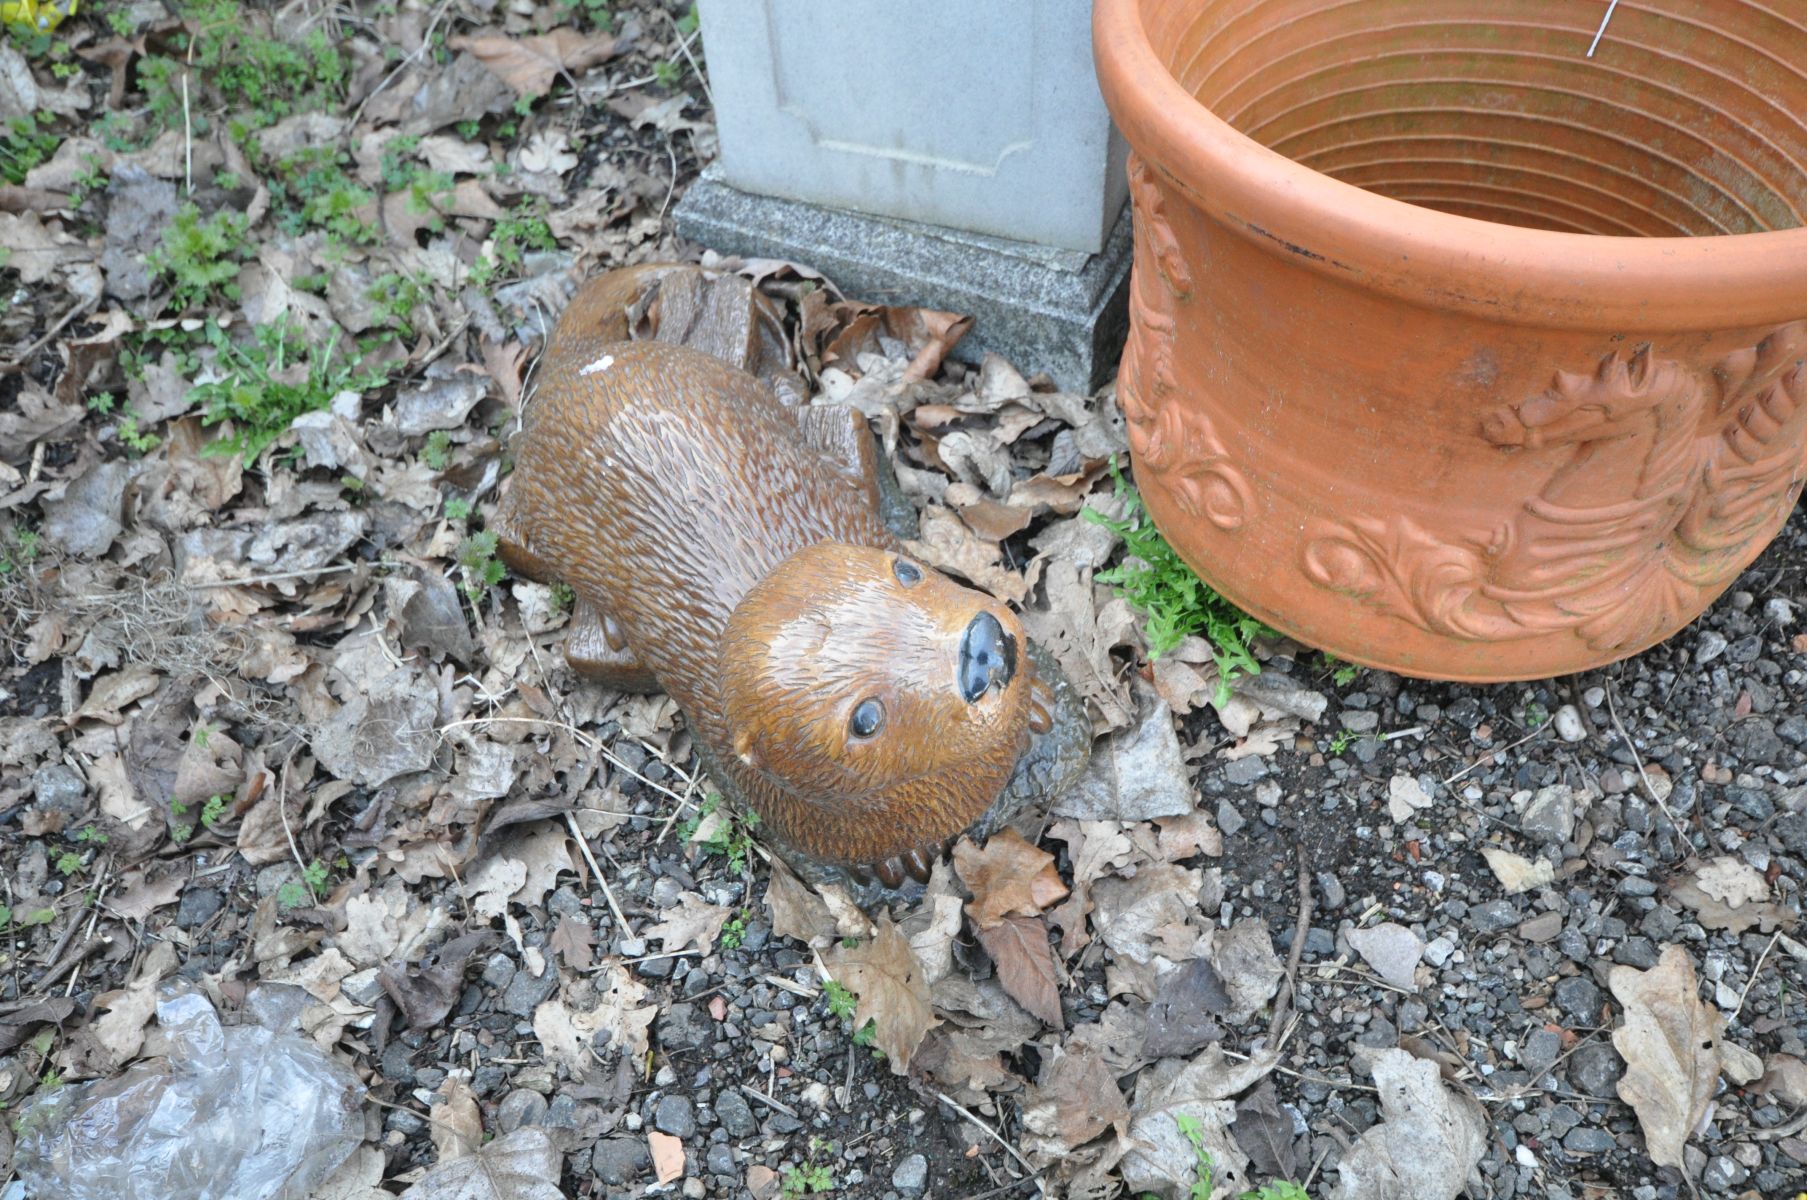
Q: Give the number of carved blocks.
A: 1